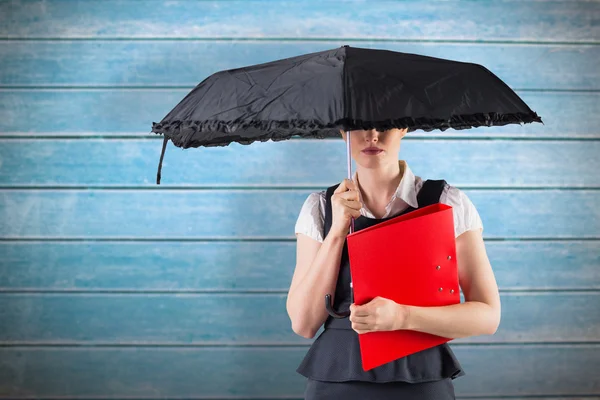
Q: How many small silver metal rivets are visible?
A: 4